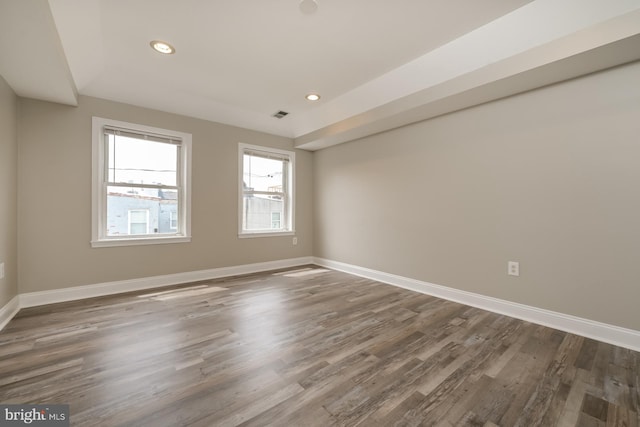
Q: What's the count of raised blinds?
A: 2